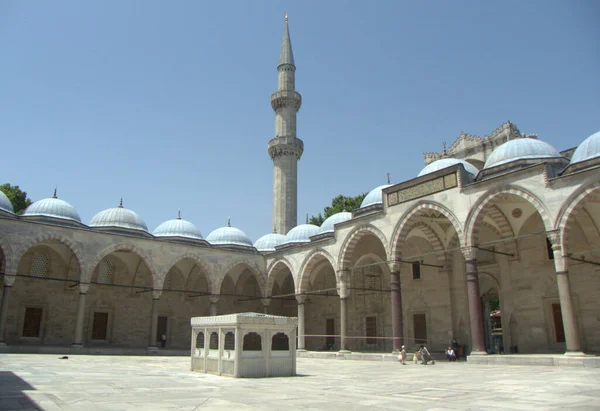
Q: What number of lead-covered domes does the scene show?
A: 12